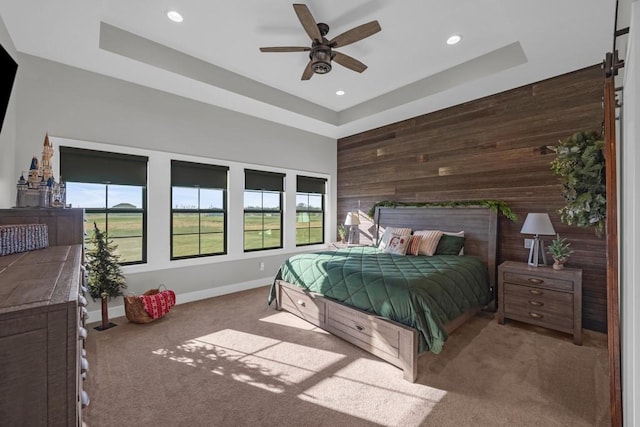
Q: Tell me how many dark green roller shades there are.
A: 4